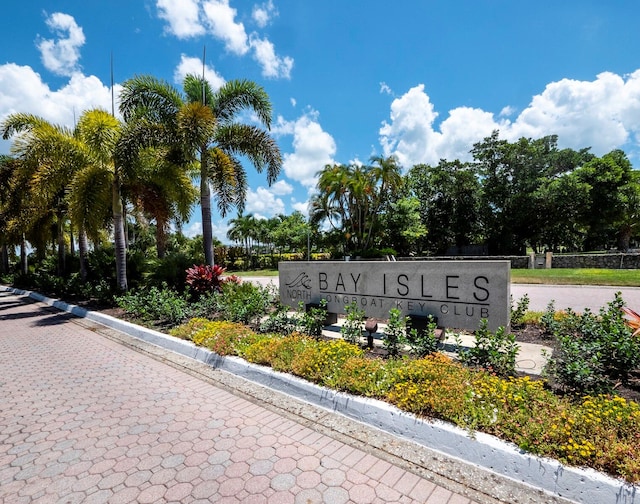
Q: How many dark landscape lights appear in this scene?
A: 3